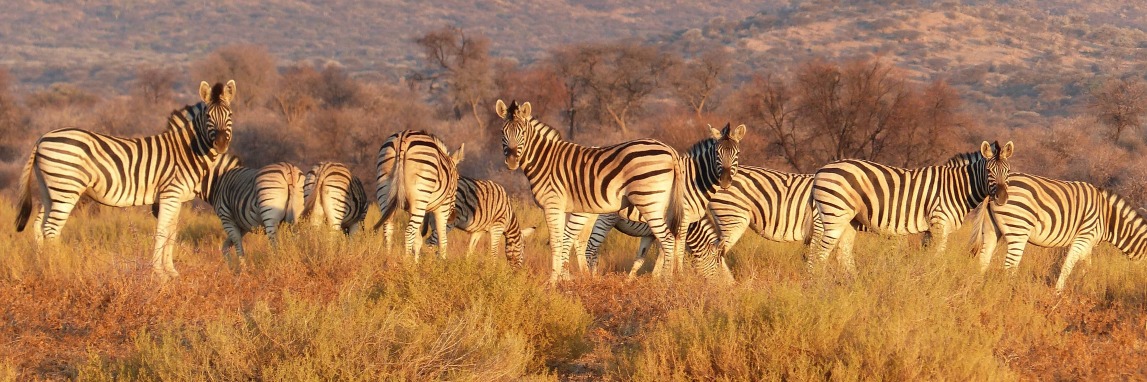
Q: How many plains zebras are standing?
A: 11